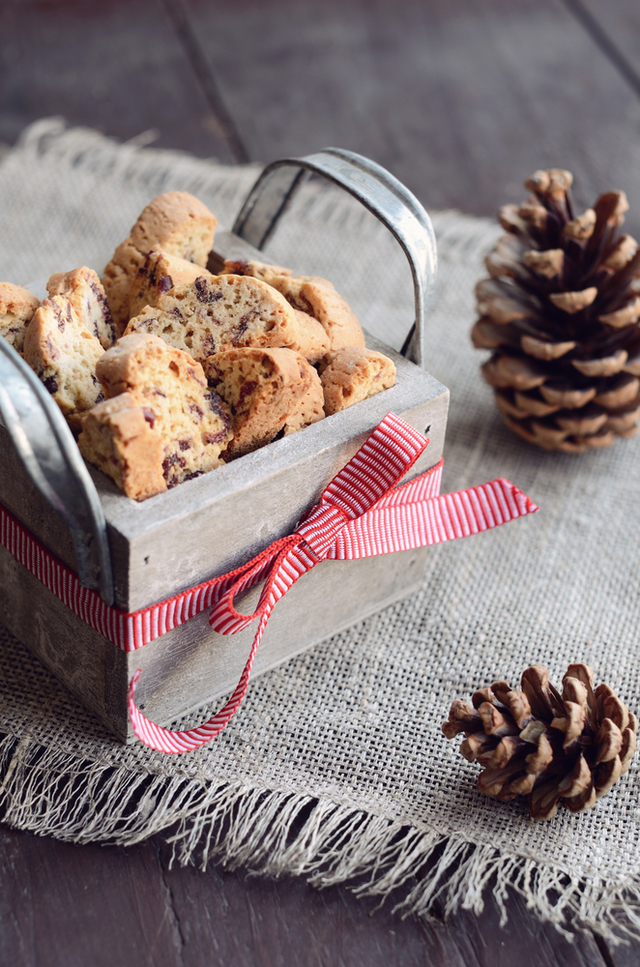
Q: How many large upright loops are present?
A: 2